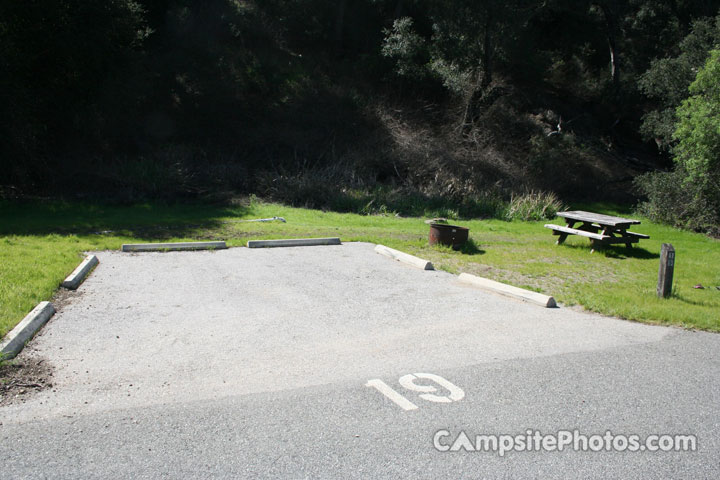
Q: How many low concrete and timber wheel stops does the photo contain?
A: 6